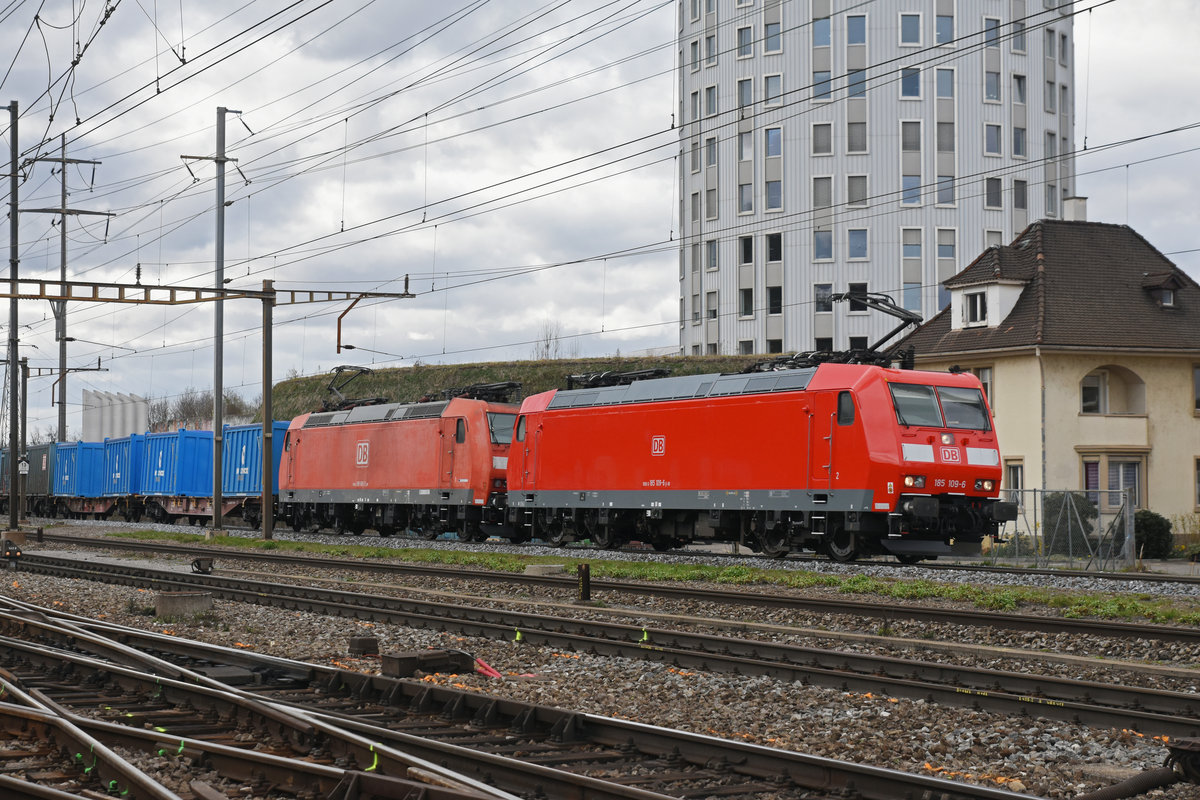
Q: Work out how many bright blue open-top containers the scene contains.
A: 4